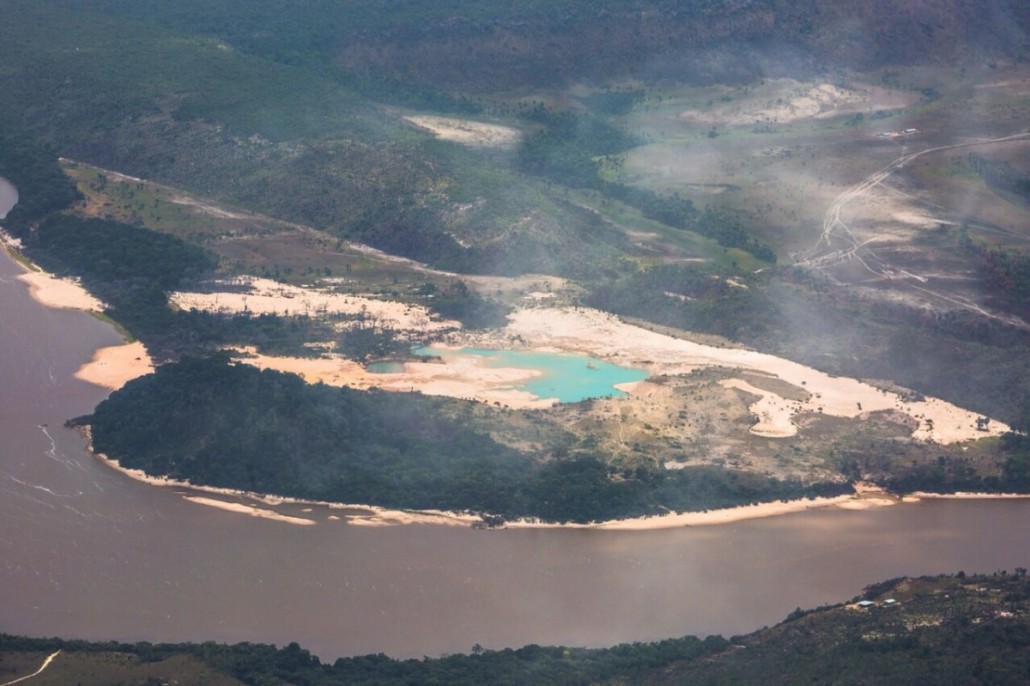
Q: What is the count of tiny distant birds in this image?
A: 0